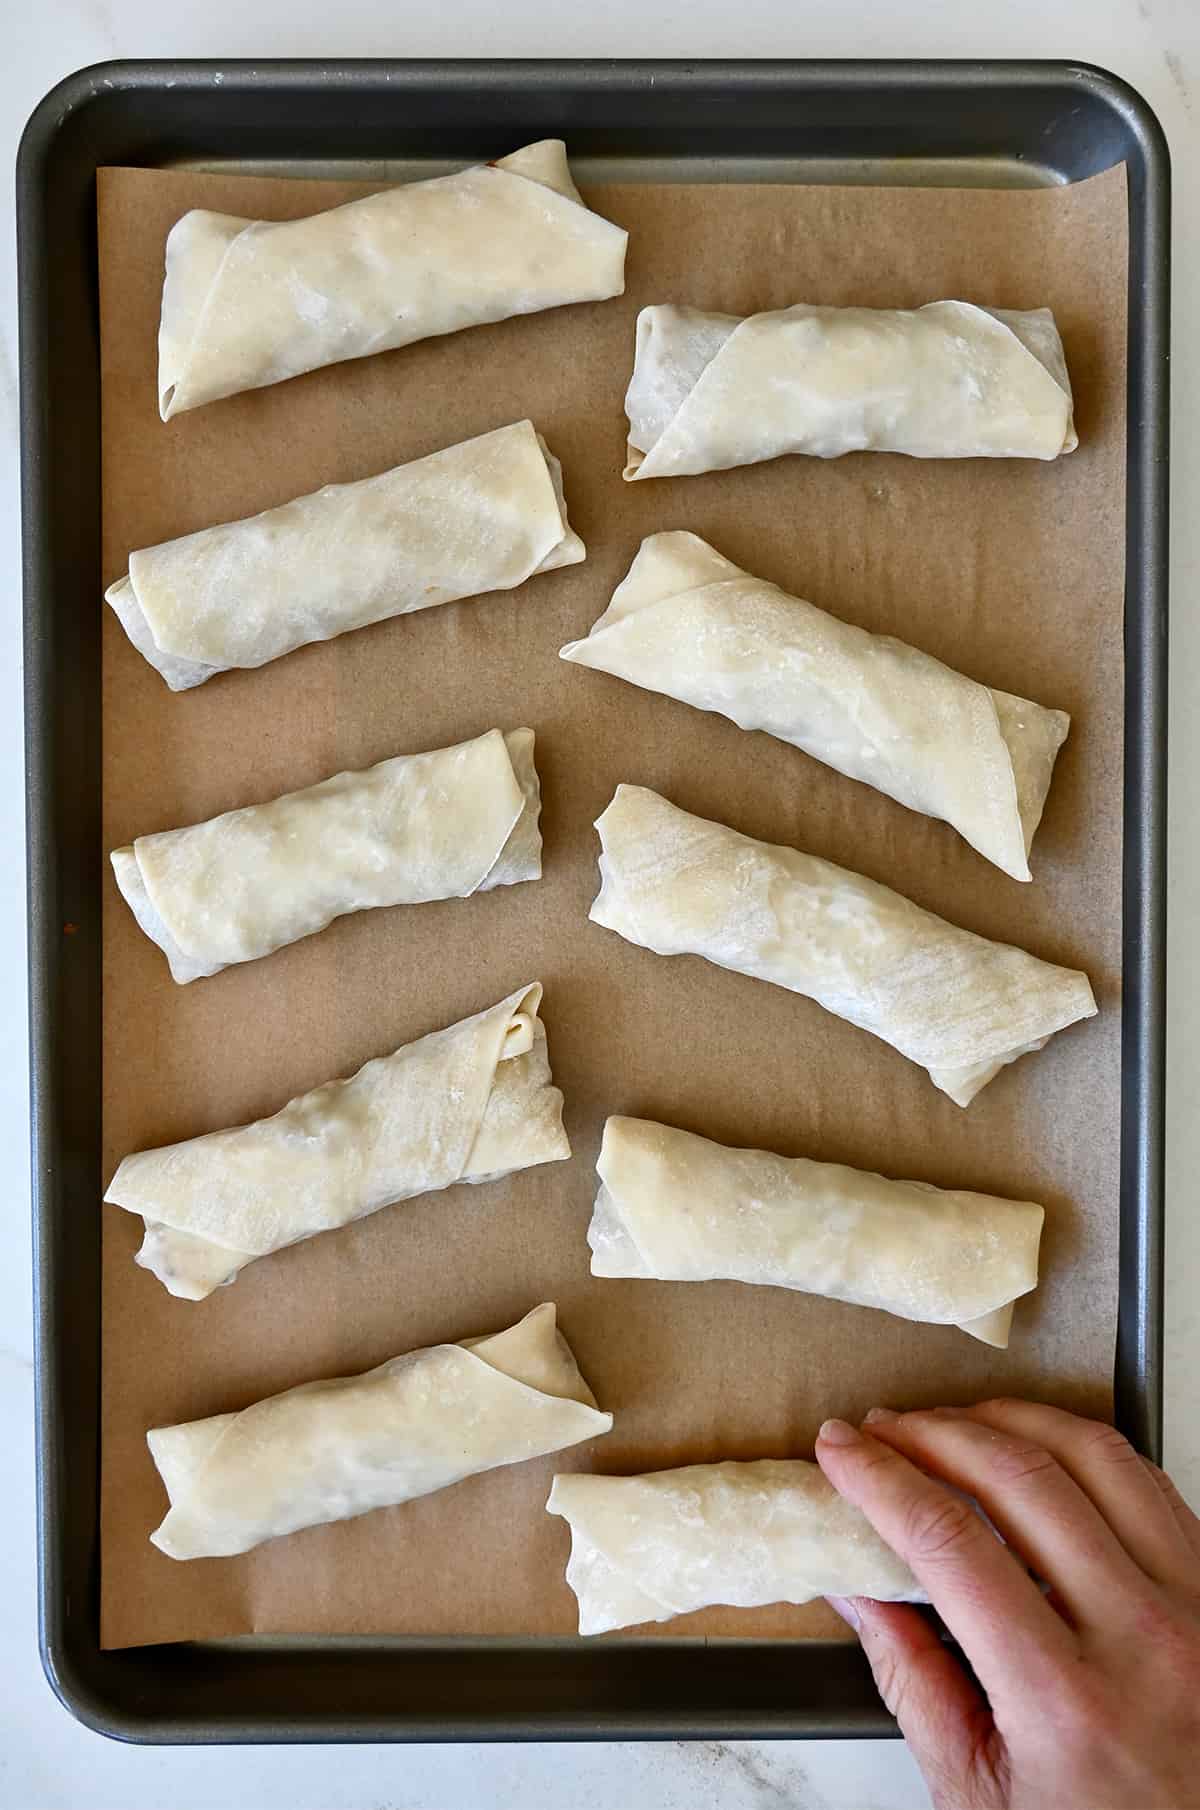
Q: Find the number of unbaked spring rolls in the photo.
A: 10